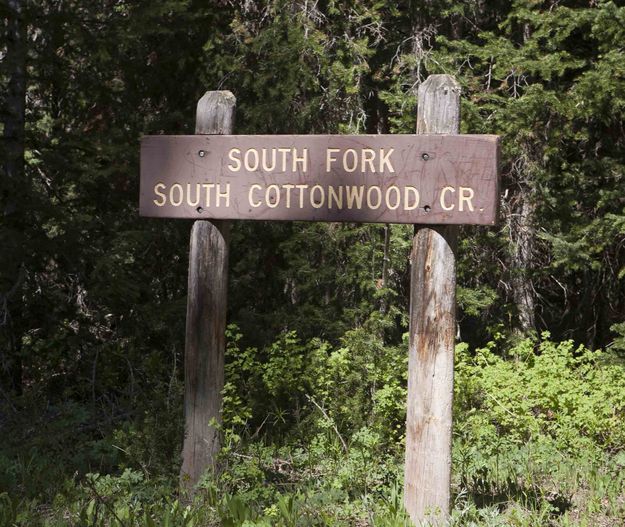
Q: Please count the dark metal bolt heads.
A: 4